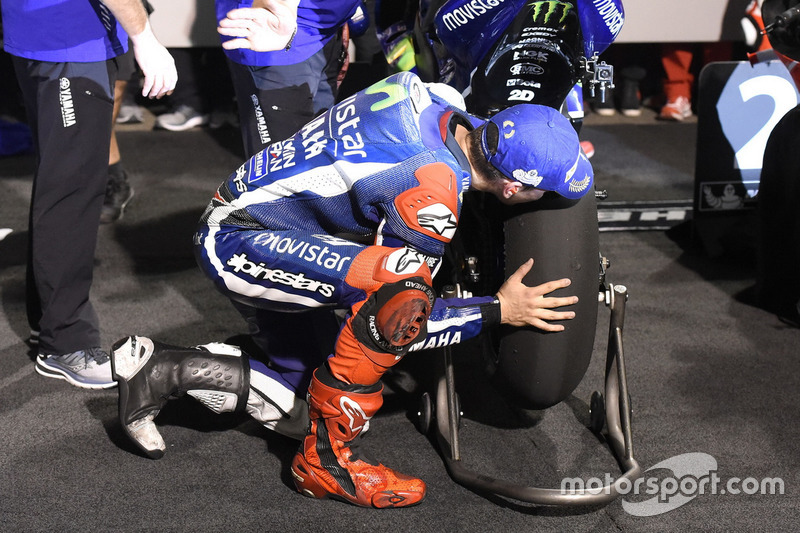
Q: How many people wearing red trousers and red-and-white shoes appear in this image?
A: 1